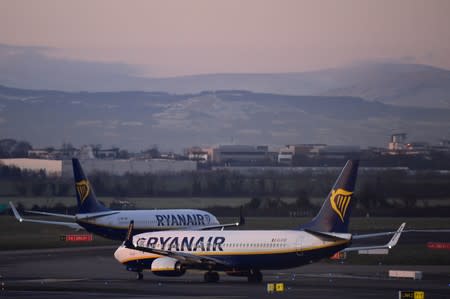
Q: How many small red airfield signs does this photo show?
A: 3